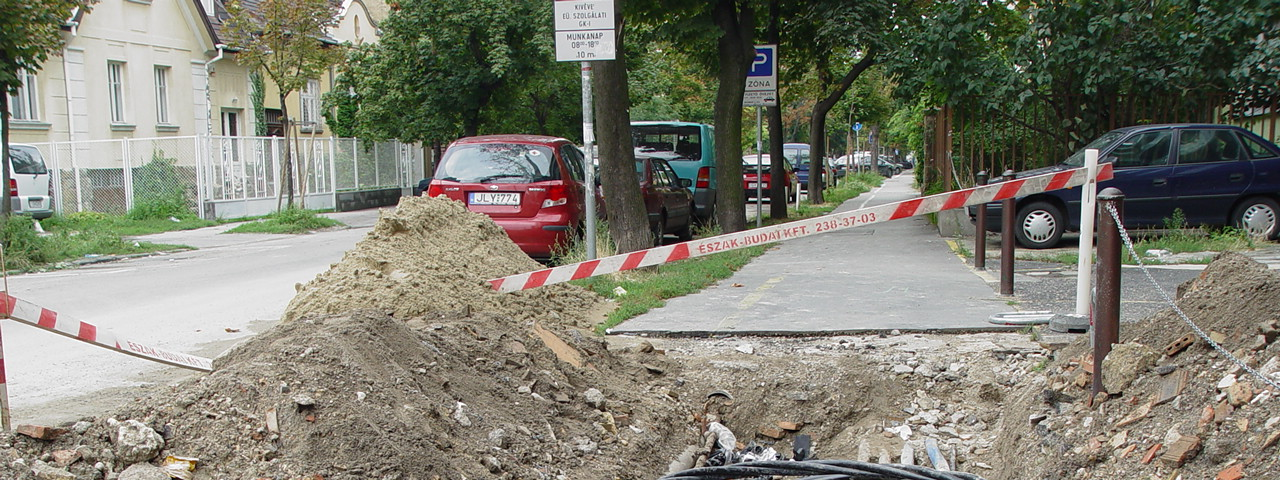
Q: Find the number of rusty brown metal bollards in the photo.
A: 3